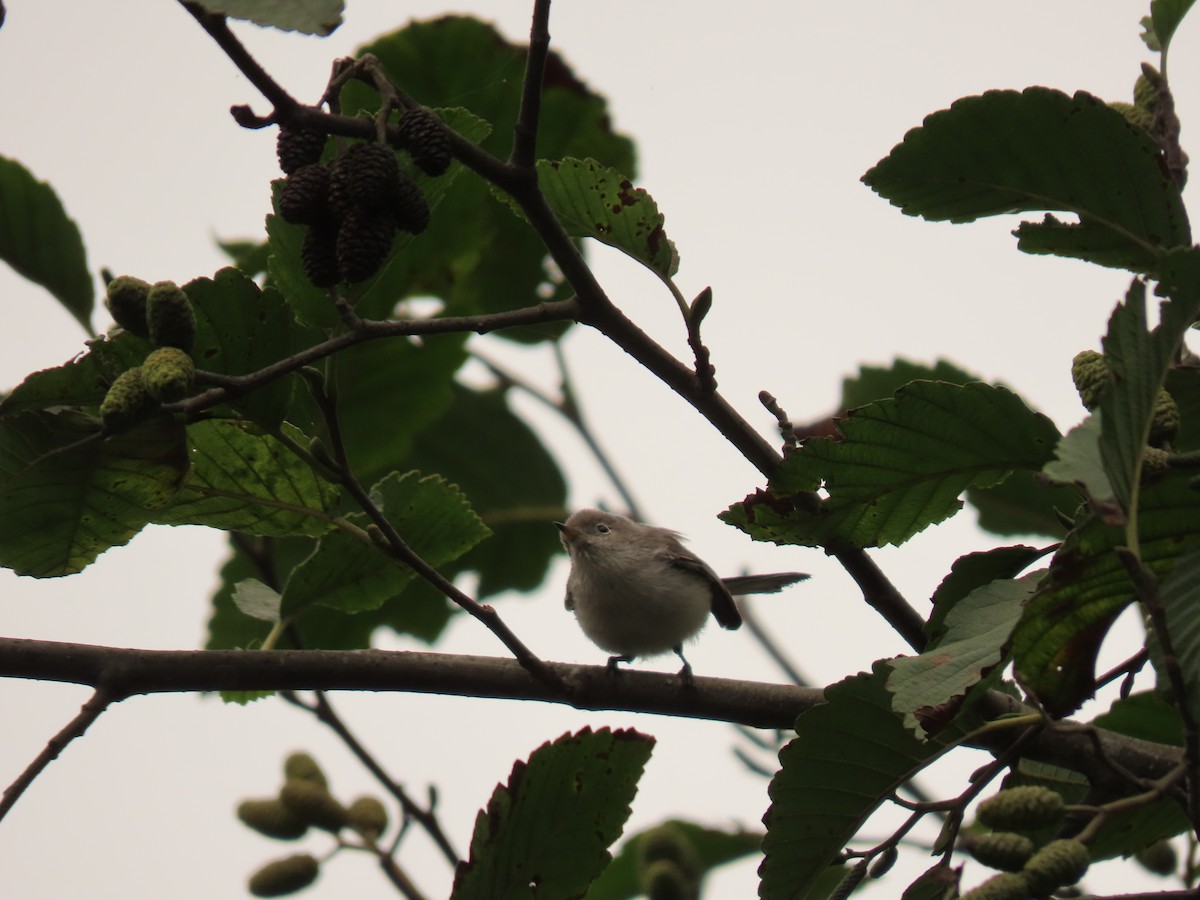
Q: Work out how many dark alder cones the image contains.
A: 8